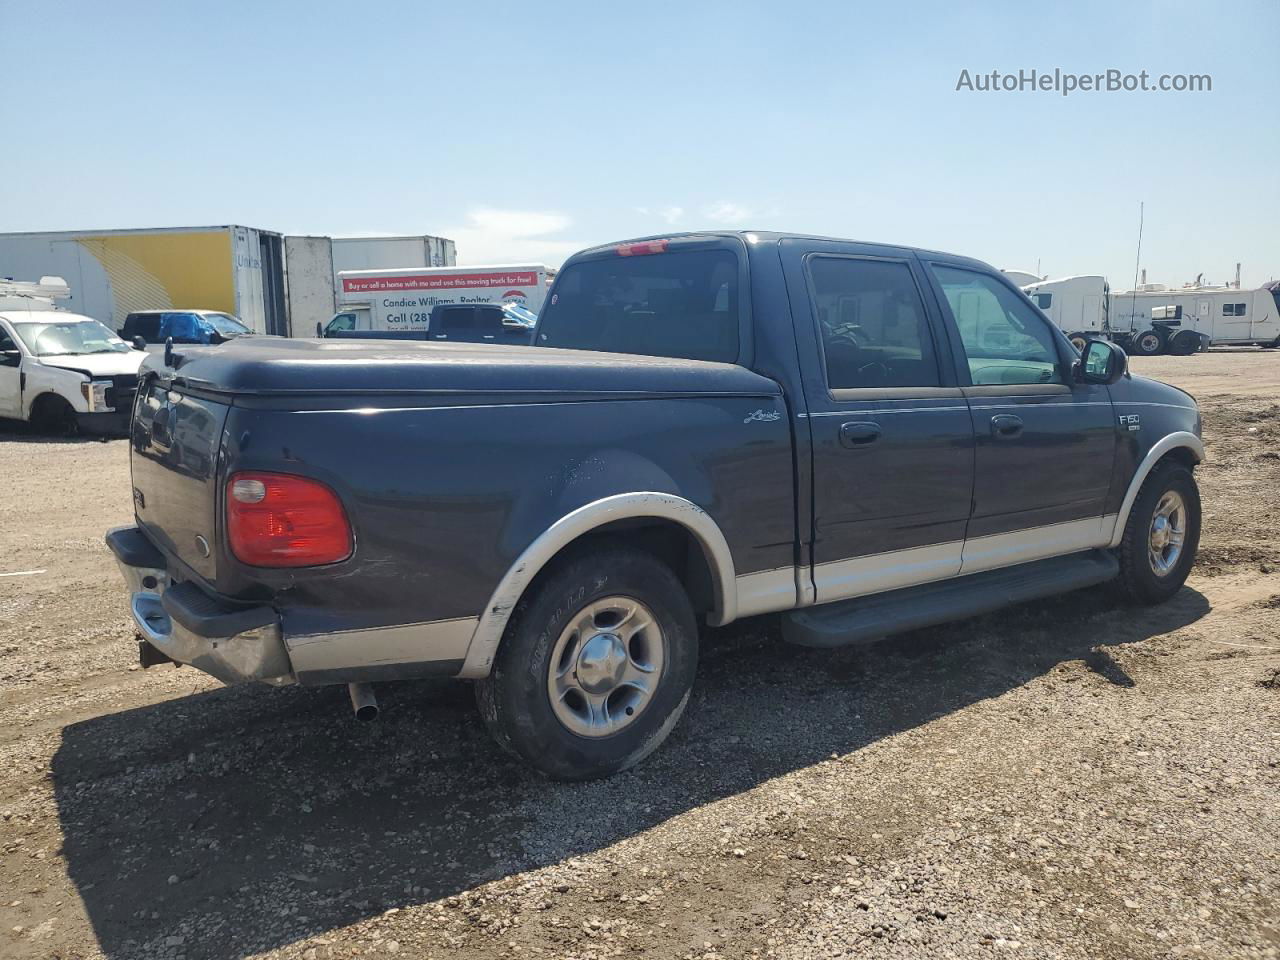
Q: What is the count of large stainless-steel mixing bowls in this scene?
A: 0